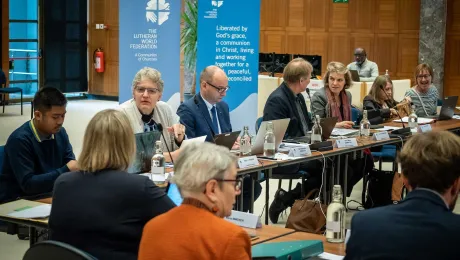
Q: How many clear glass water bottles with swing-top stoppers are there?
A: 7